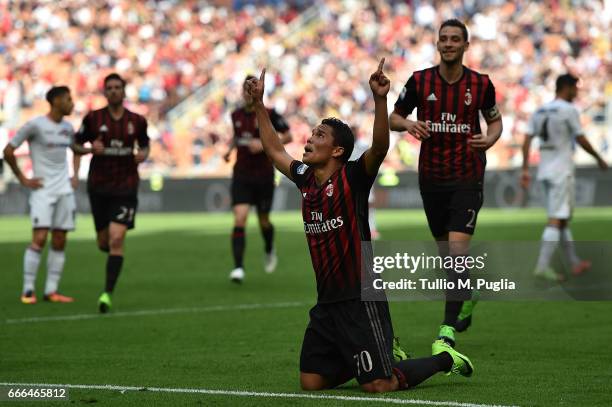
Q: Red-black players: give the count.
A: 4